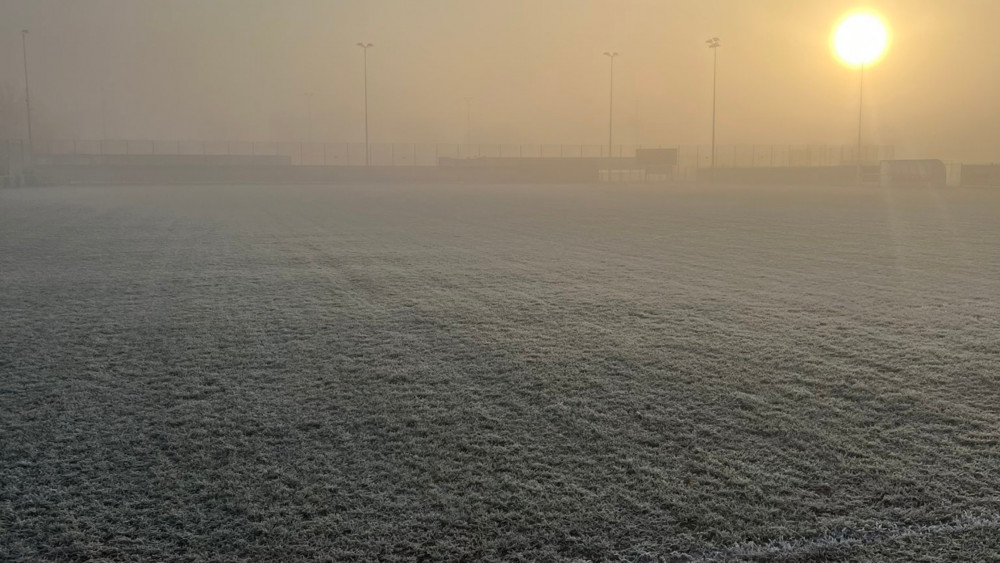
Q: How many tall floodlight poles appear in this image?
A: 5